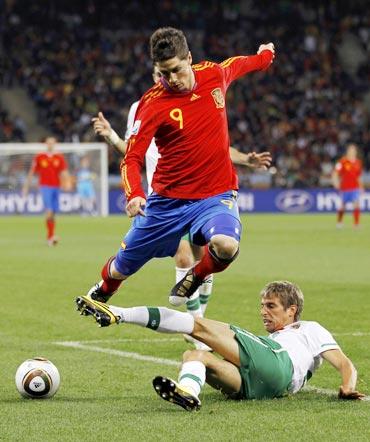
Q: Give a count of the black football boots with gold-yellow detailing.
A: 2